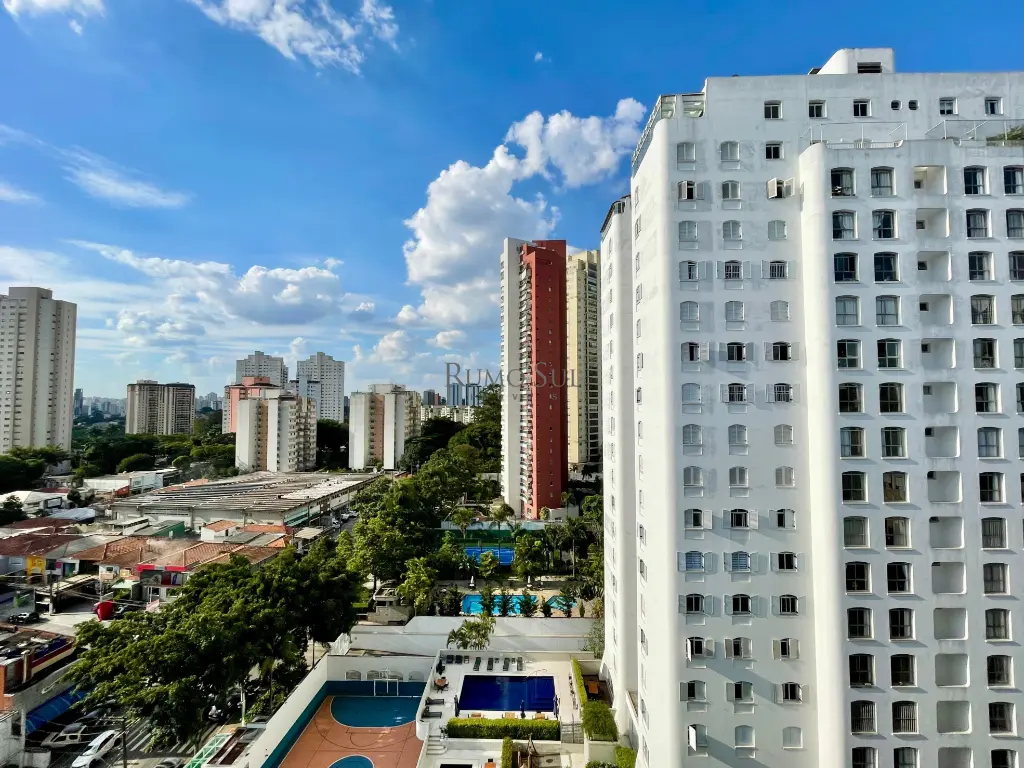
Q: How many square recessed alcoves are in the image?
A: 14